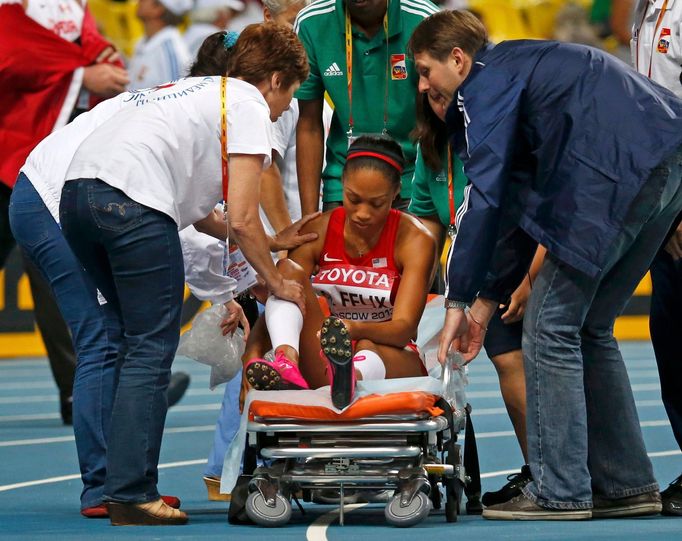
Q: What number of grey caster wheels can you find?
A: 2